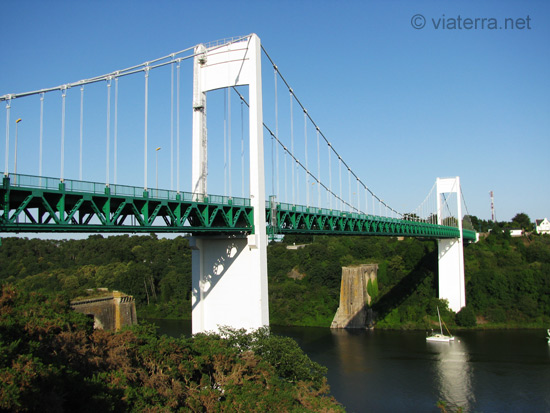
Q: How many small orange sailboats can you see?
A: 0